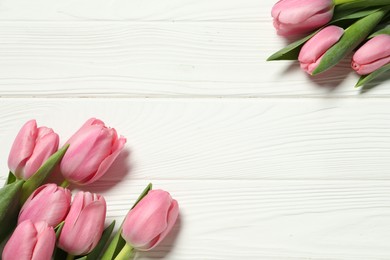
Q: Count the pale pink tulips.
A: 9